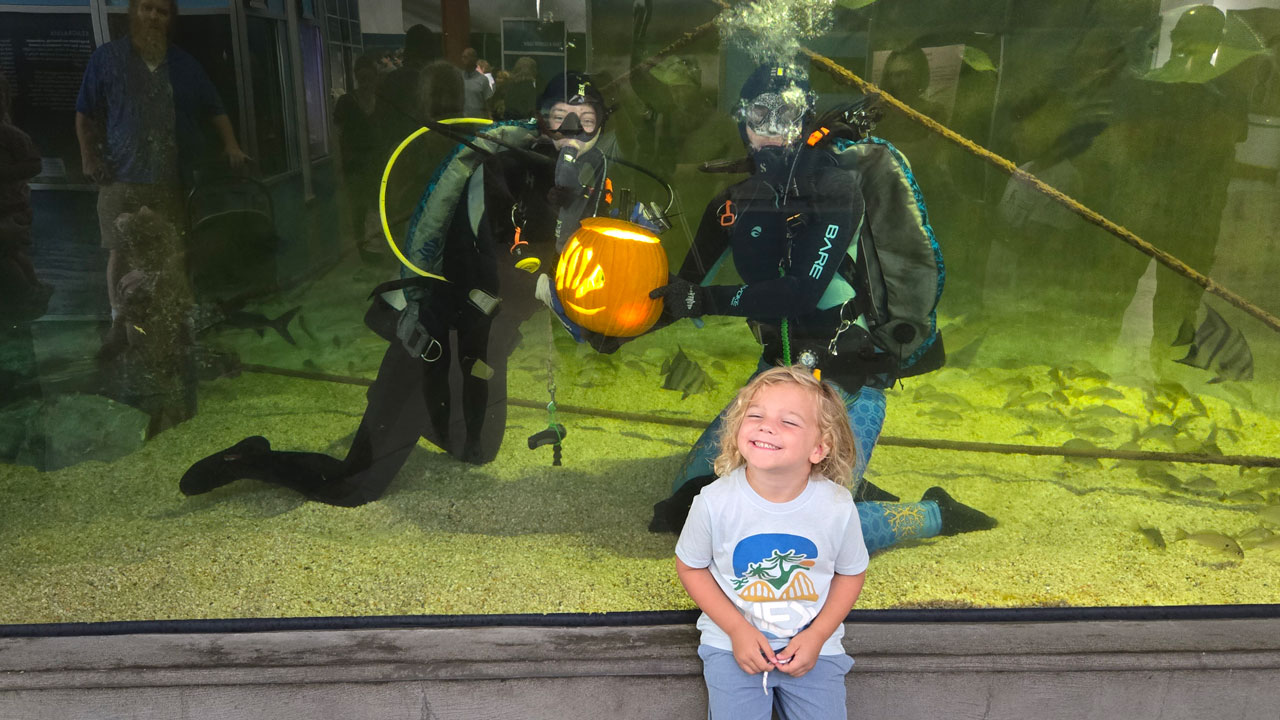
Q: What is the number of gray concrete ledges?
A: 1